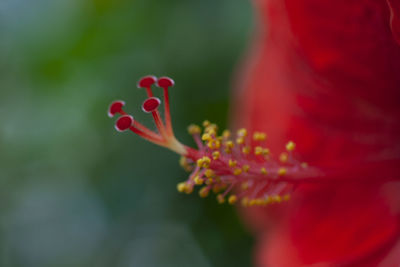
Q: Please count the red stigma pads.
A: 5